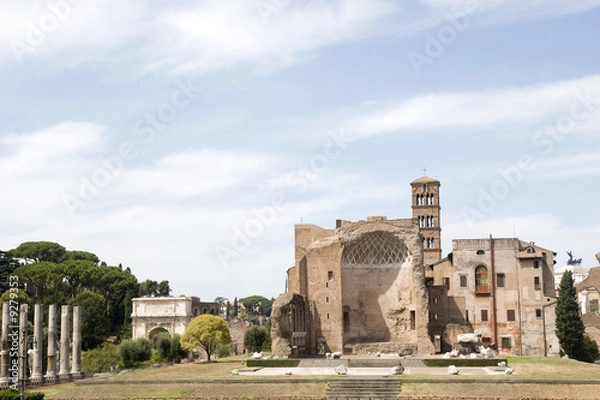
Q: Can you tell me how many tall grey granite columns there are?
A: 6